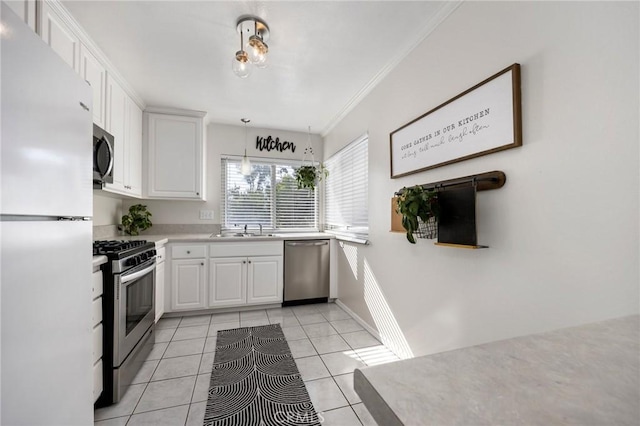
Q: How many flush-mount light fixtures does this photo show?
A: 1